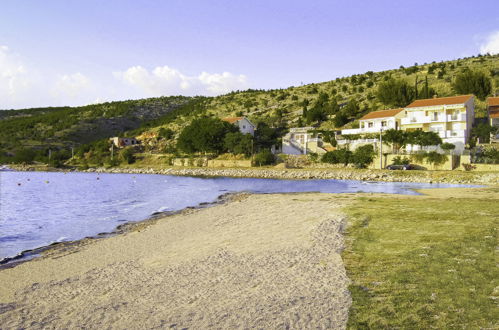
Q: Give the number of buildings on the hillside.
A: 6